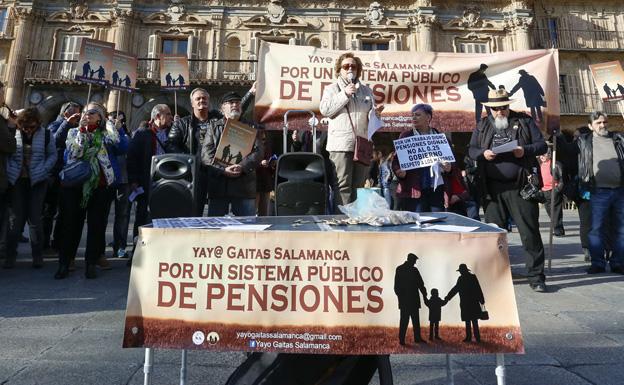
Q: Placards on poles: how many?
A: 4